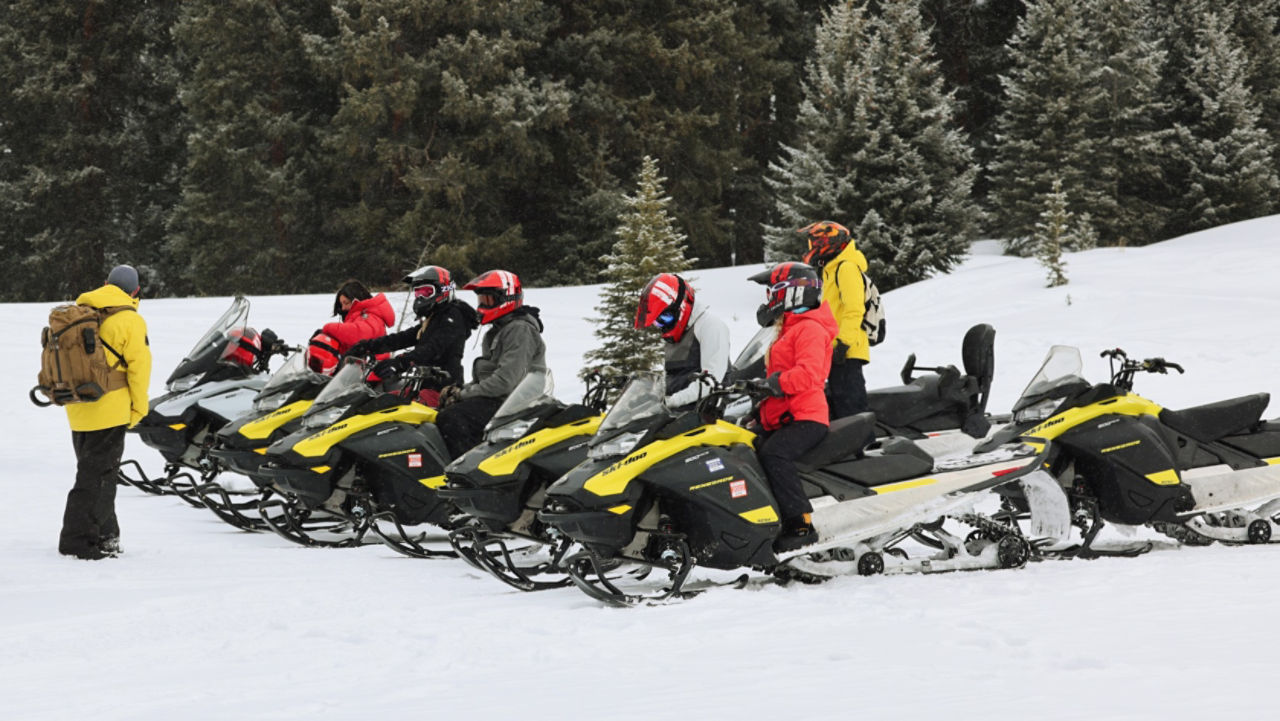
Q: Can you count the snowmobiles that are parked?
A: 7